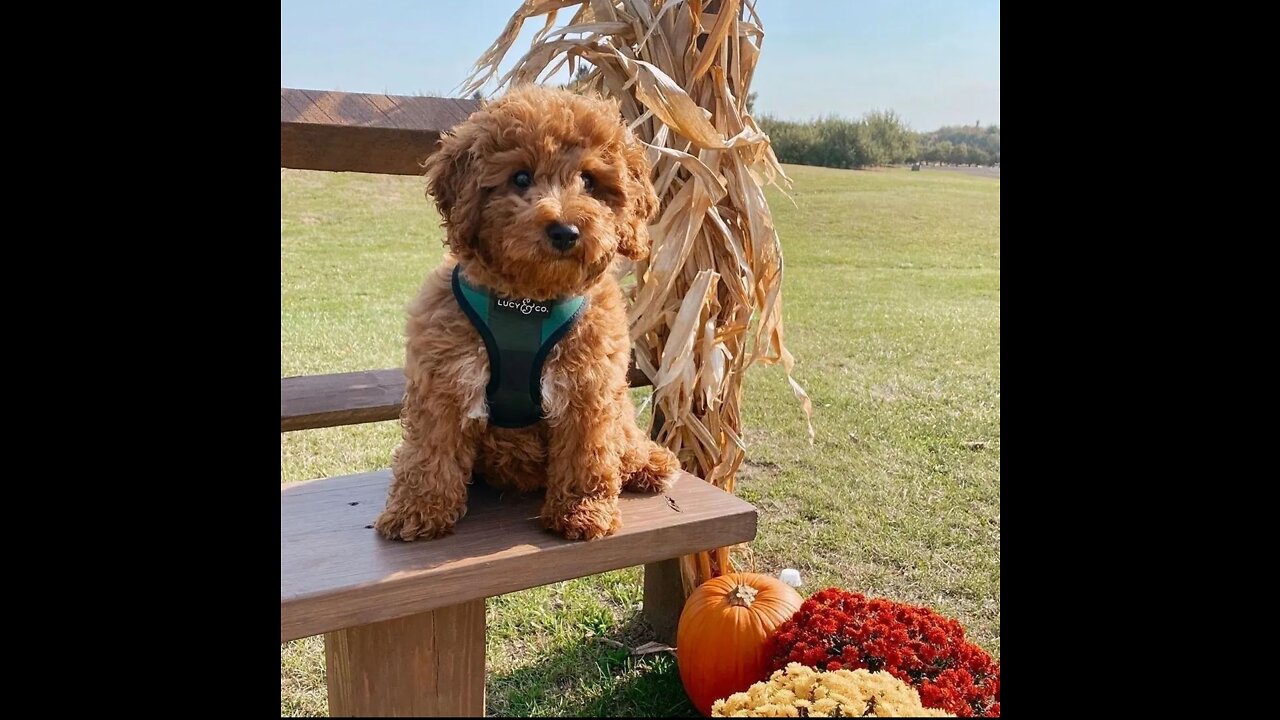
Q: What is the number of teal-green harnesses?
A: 1